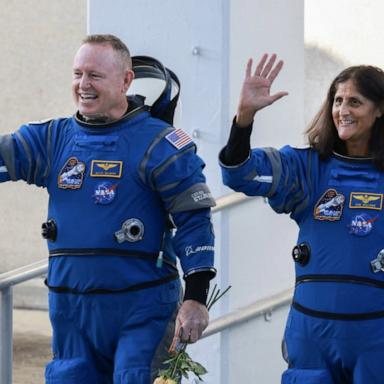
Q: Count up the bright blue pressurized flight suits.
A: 2